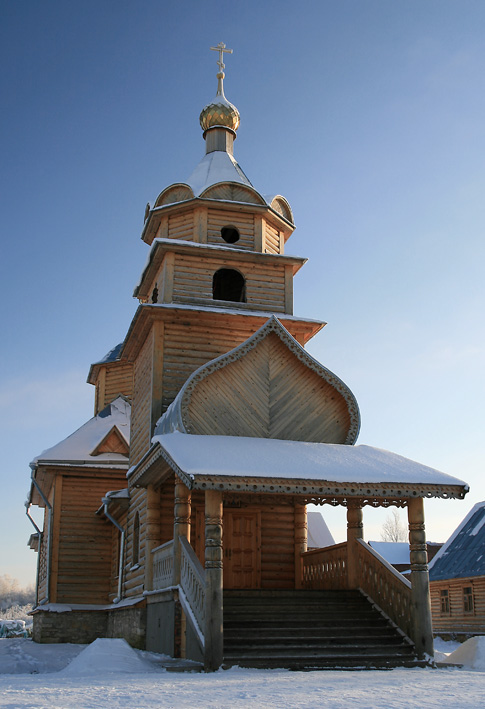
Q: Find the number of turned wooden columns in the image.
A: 6